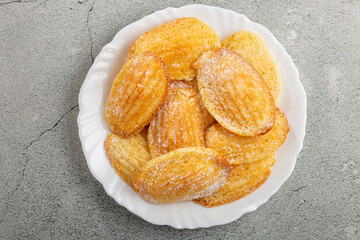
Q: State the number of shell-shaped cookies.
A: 9